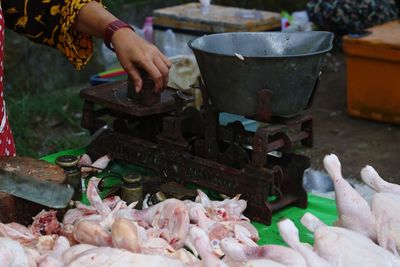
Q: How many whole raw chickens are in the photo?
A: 2